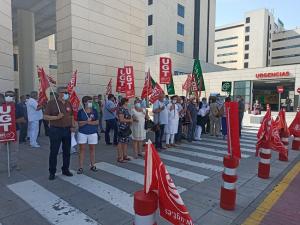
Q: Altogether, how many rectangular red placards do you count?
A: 4